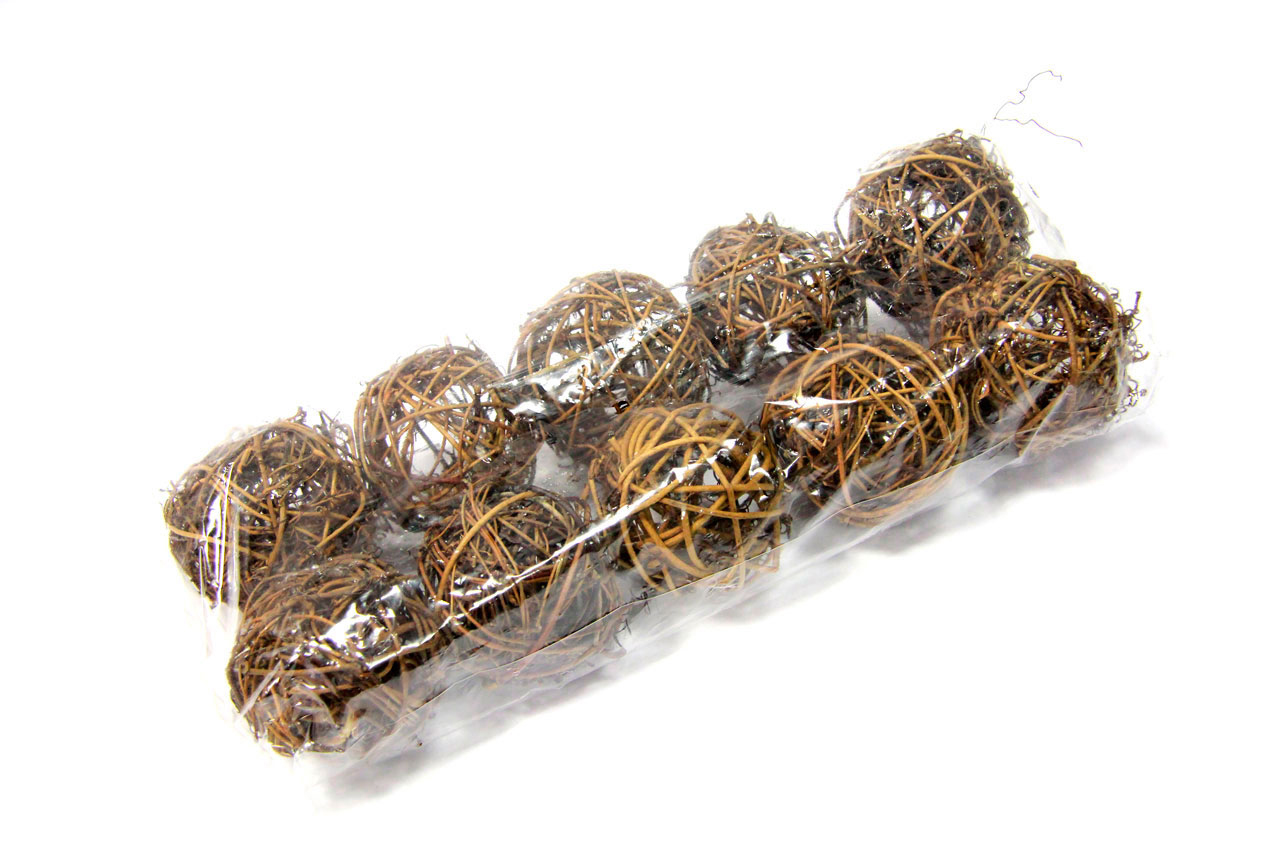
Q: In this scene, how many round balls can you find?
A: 10